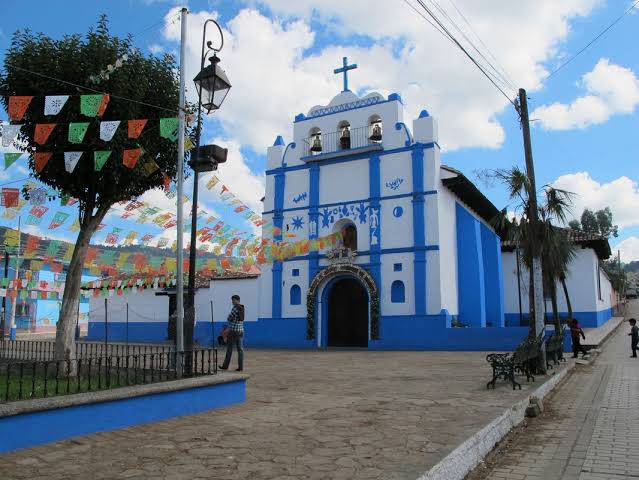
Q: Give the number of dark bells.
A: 3